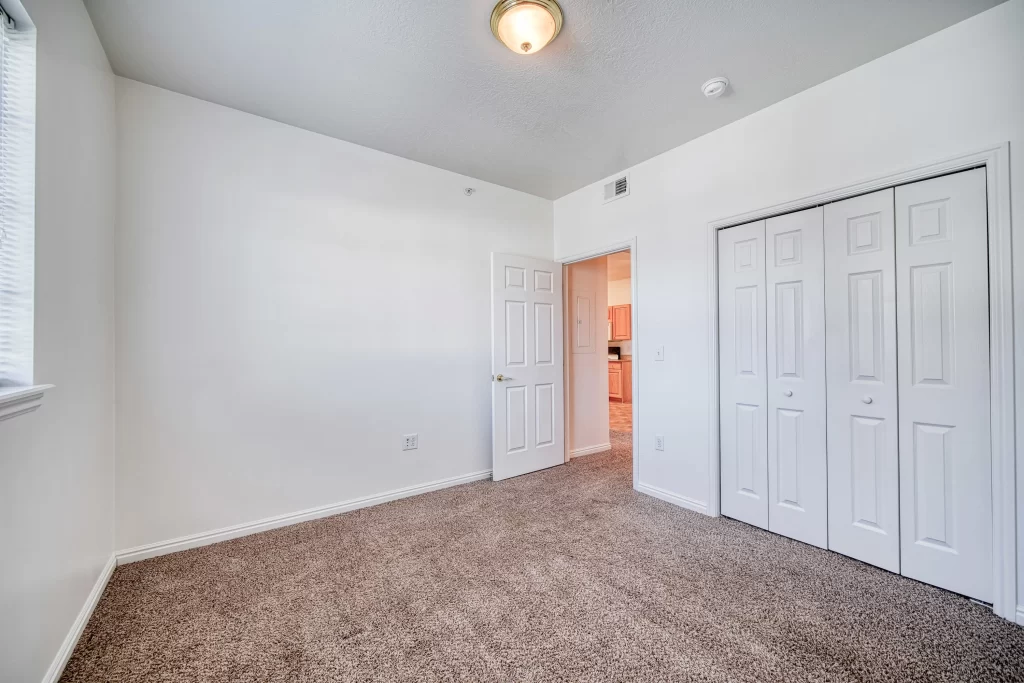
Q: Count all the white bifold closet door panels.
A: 4